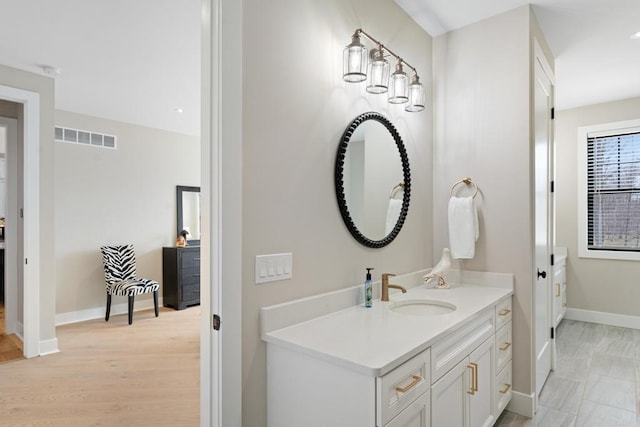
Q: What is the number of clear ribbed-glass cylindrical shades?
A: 4